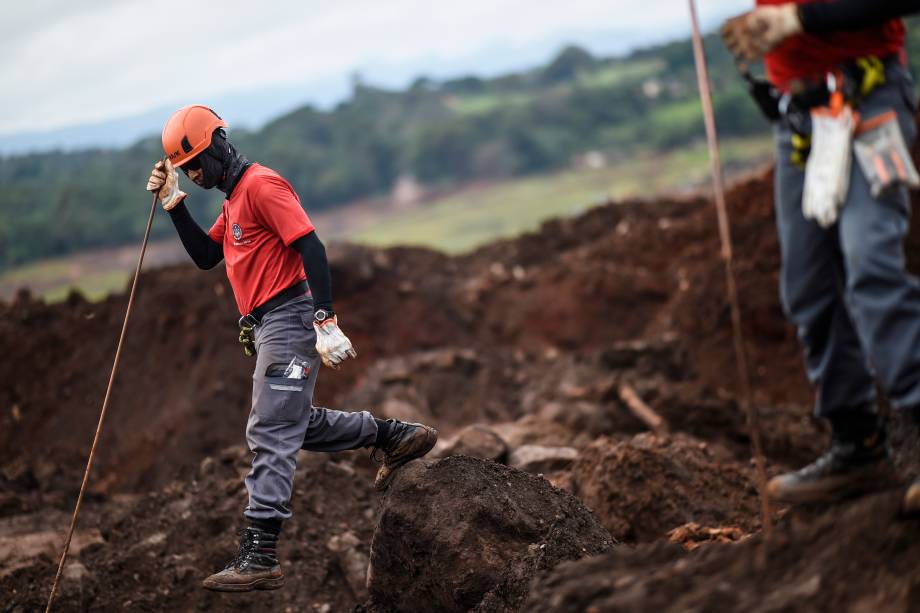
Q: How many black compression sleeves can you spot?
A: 3